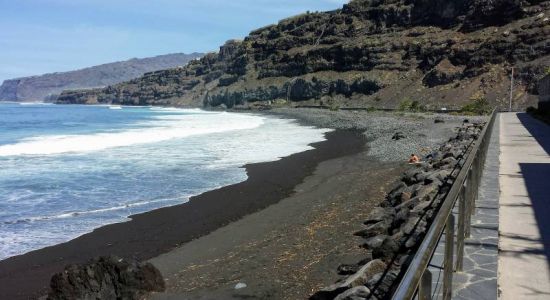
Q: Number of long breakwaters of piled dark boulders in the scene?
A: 1